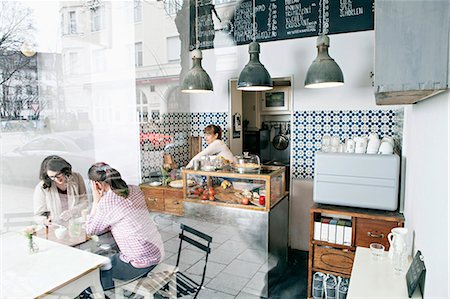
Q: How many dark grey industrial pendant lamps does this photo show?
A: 3